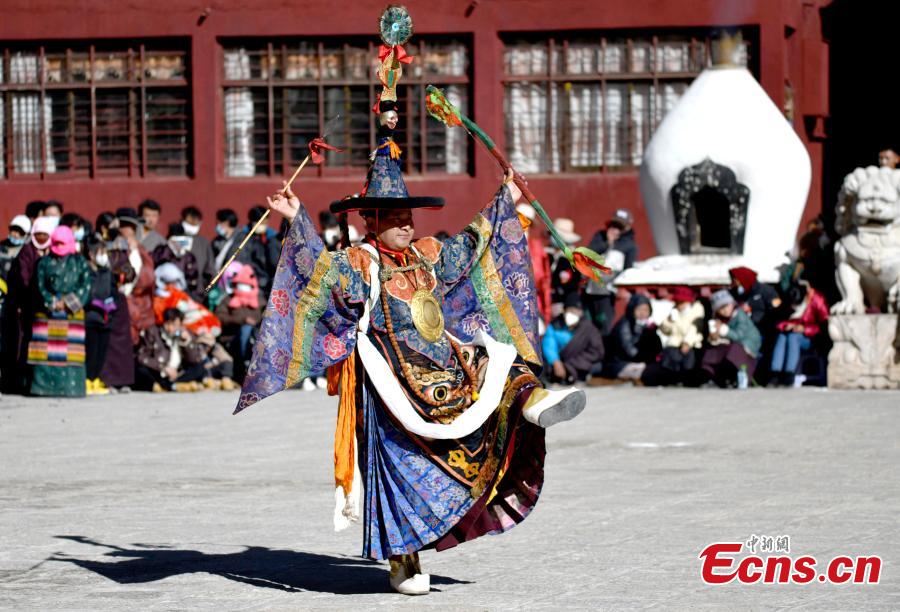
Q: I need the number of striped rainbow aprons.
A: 1